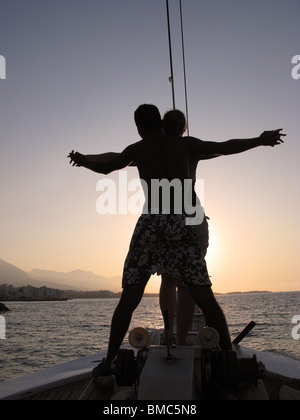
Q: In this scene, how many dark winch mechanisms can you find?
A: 2